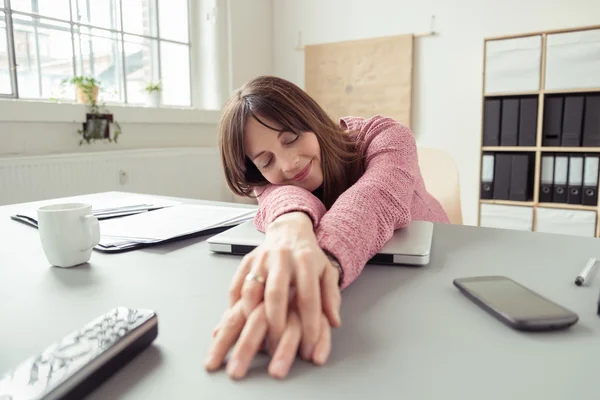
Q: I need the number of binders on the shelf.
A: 13